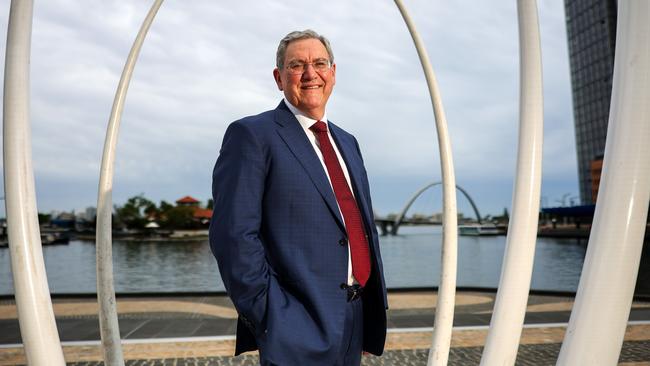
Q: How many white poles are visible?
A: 5